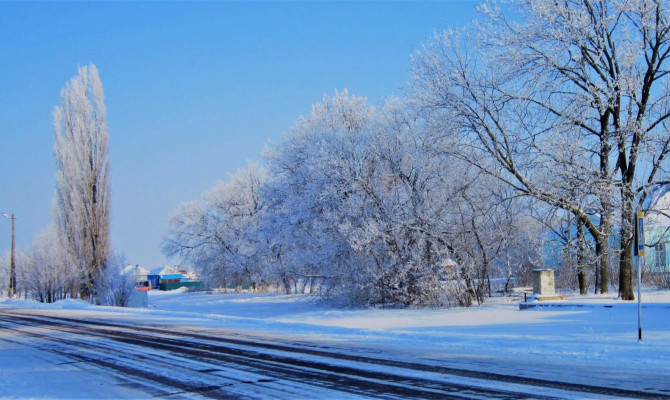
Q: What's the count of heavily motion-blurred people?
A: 0